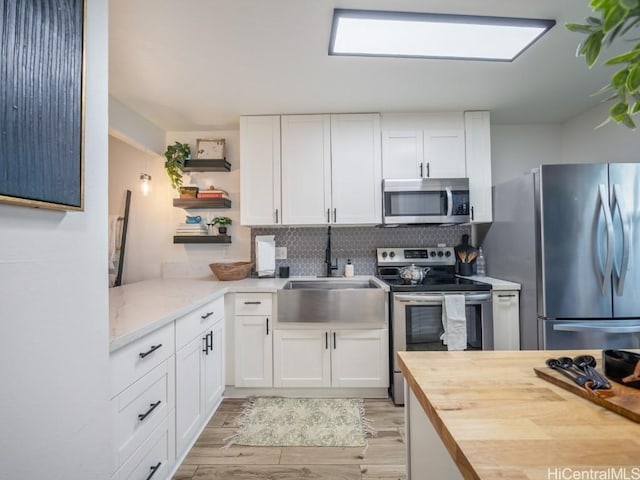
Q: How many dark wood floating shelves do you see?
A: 3